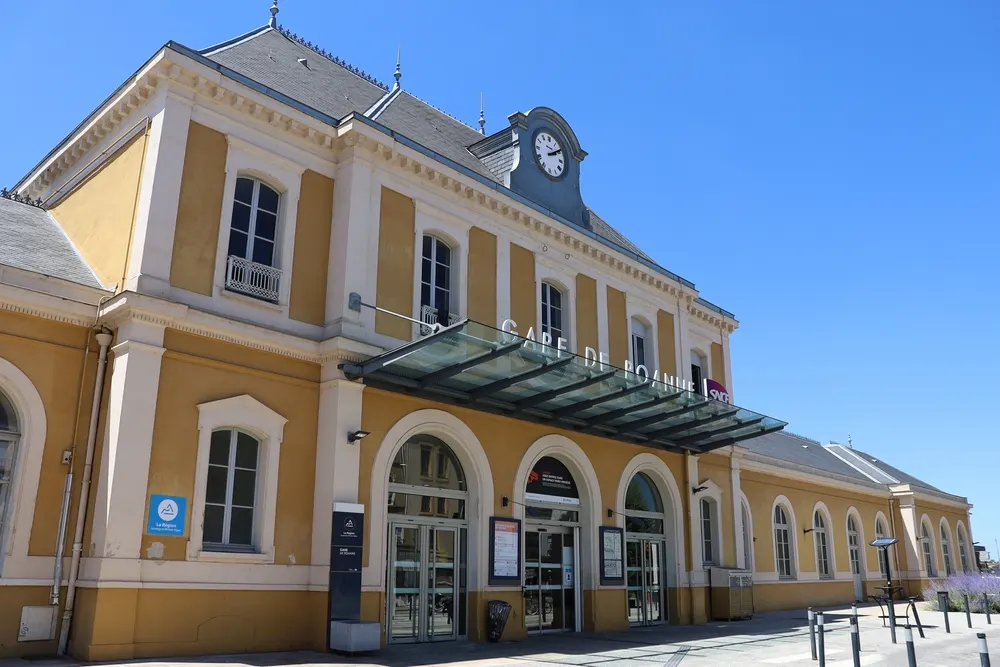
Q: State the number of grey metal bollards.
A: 11